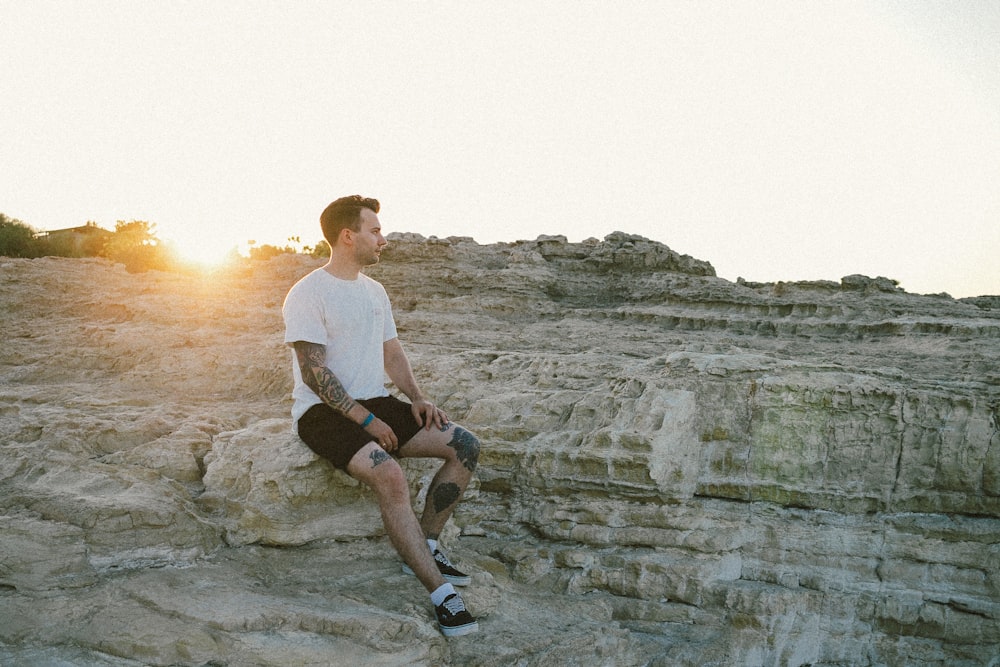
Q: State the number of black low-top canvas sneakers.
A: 2